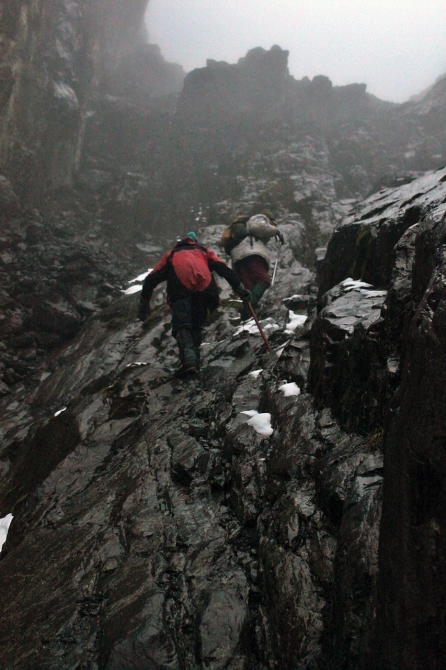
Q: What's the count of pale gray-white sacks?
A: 1